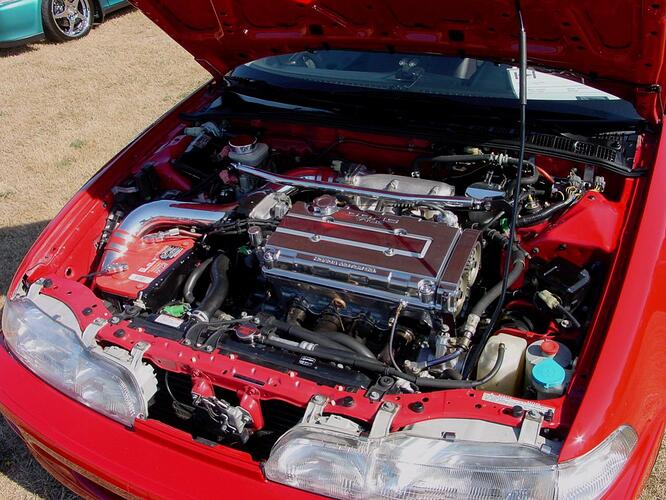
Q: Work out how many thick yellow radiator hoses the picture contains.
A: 0